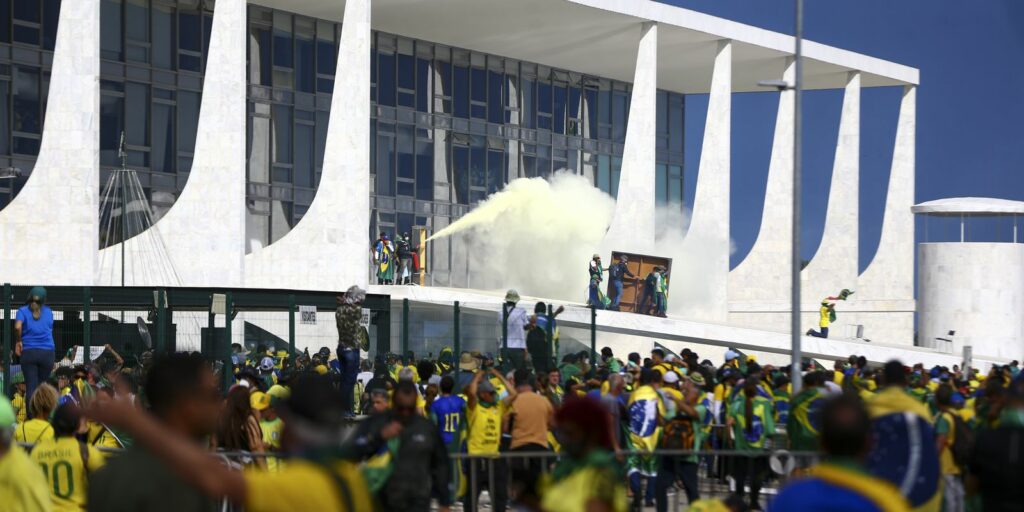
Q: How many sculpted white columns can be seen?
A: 8